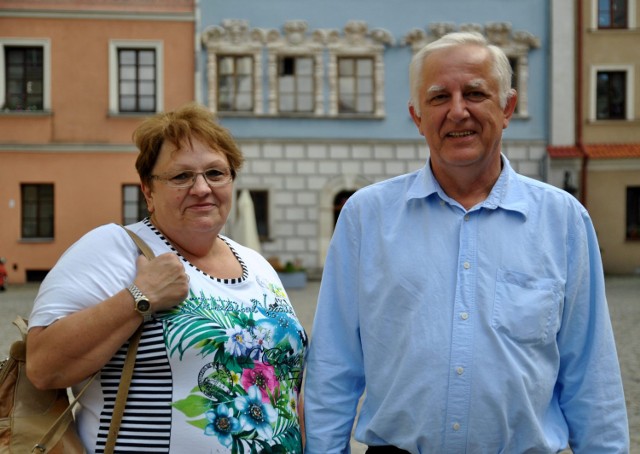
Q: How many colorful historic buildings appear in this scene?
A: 3